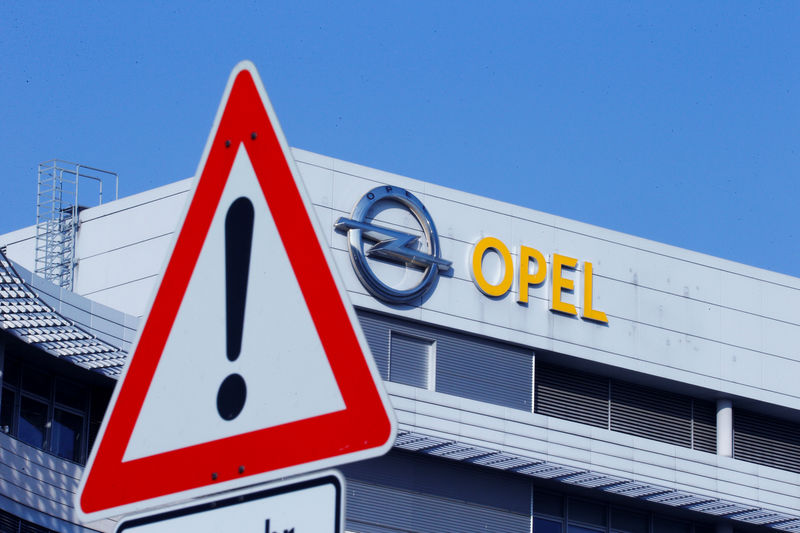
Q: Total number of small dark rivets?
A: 4